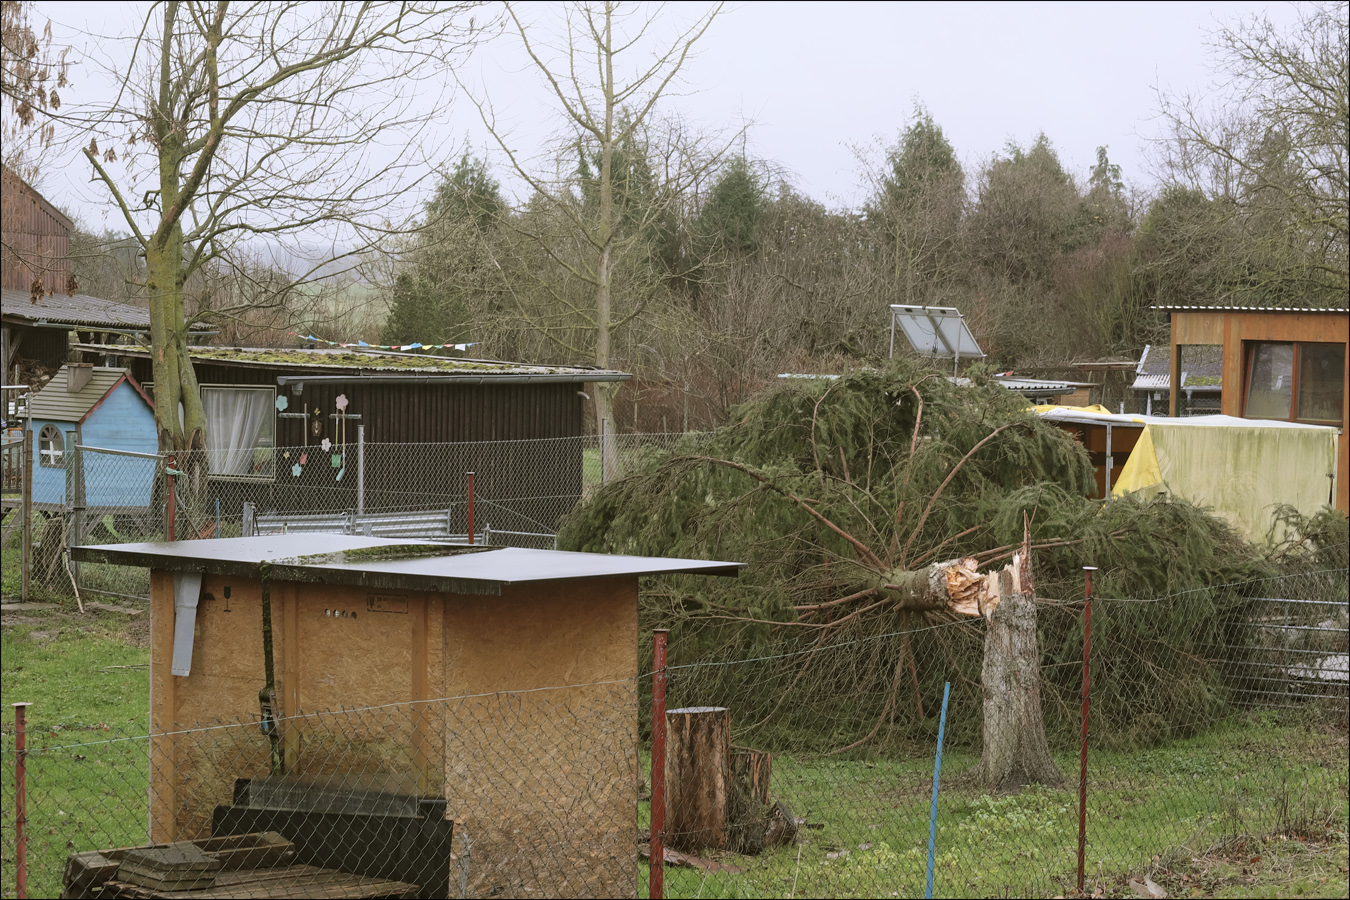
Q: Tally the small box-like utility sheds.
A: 1